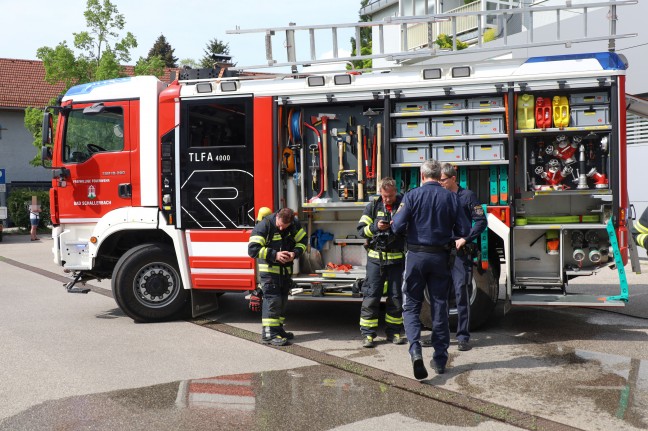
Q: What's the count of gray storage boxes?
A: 11